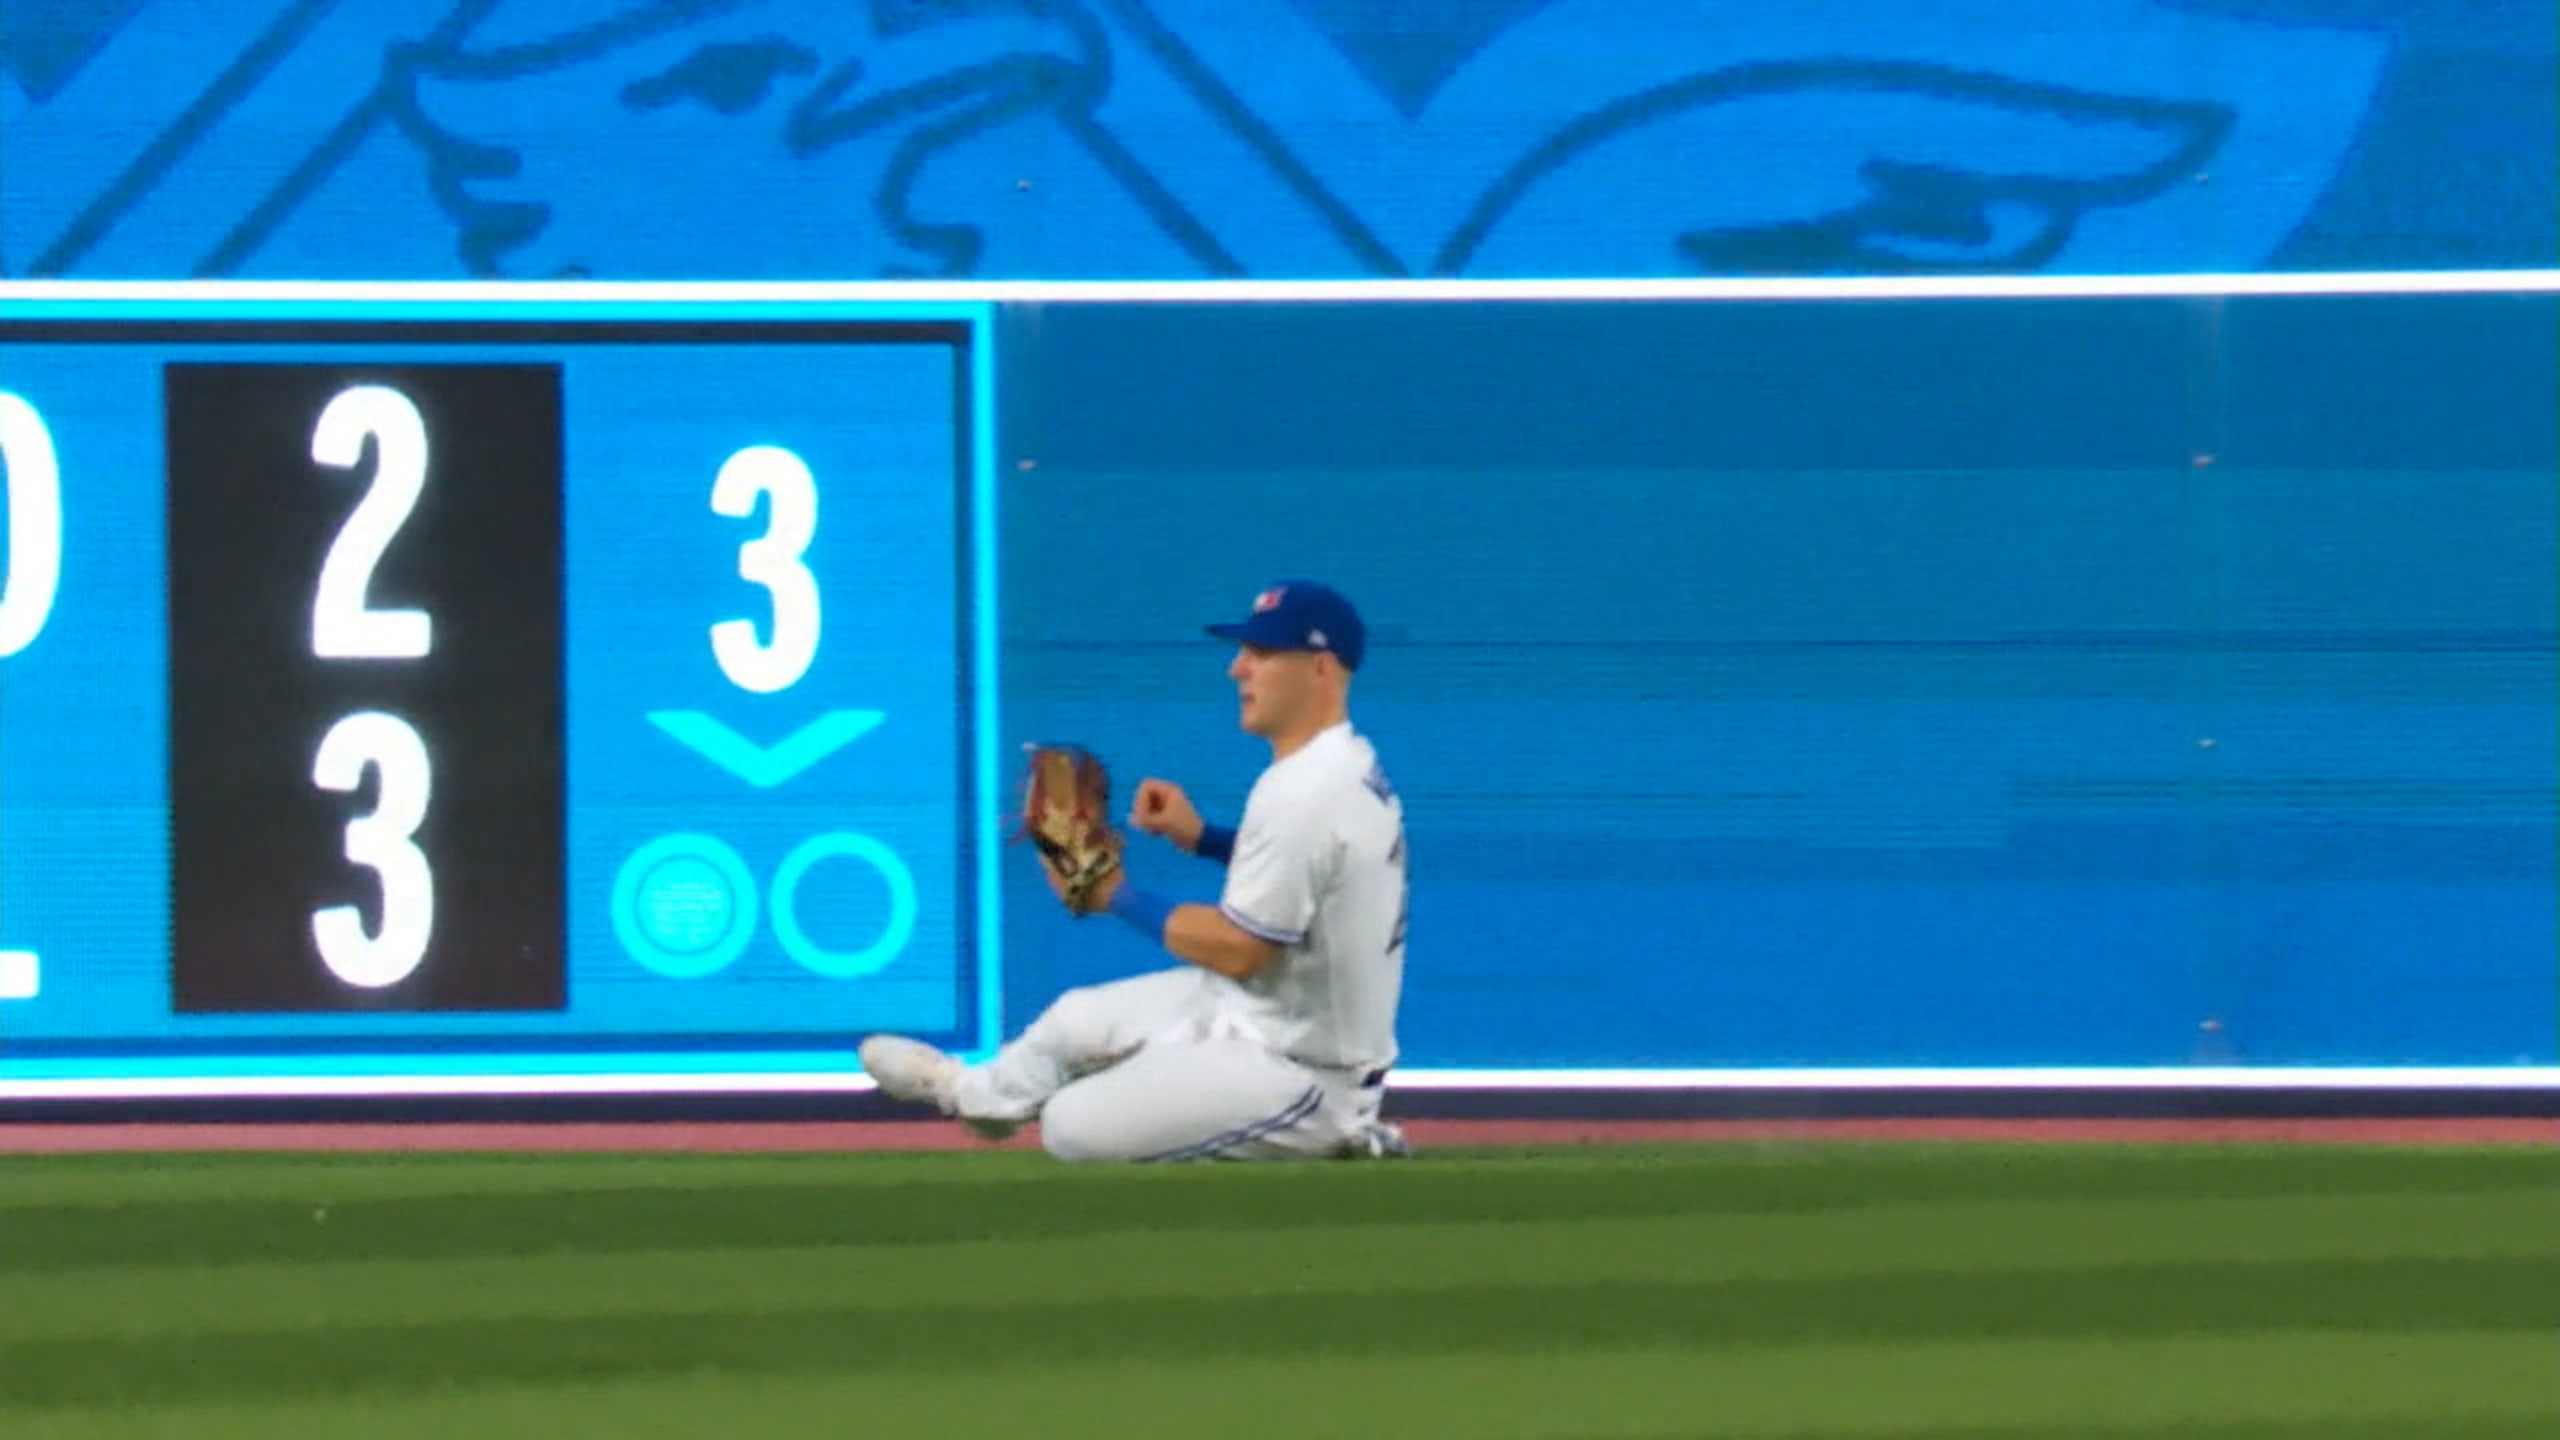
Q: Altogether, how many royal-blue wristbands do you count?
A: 2